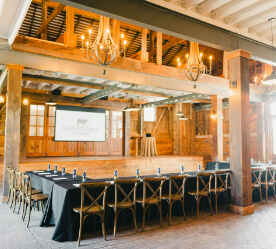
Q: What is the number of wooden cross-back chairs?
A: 12